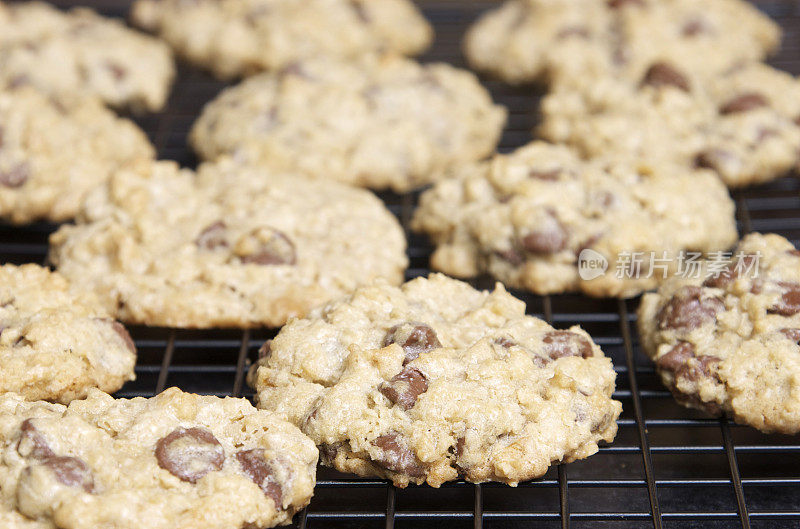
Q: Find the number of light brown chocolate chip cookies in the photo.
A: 12